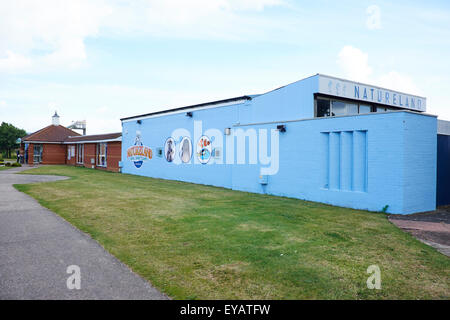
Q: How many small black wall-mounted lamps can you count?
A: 3